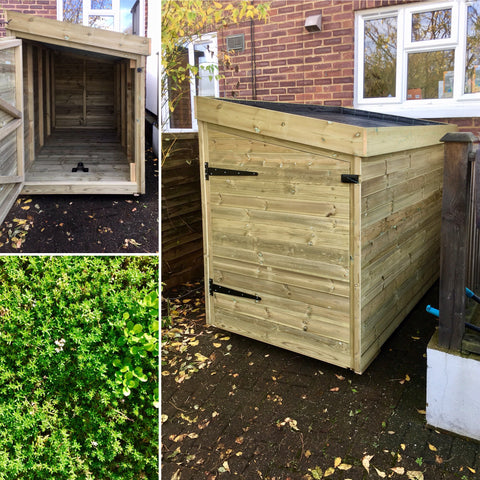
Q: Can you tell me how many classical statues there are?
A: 0